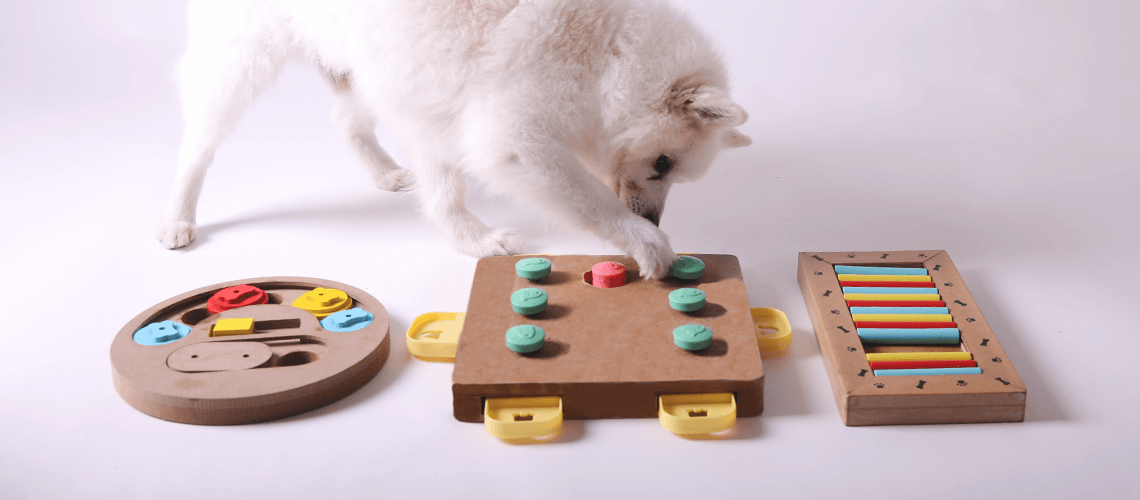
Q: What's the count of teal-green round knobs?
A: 6